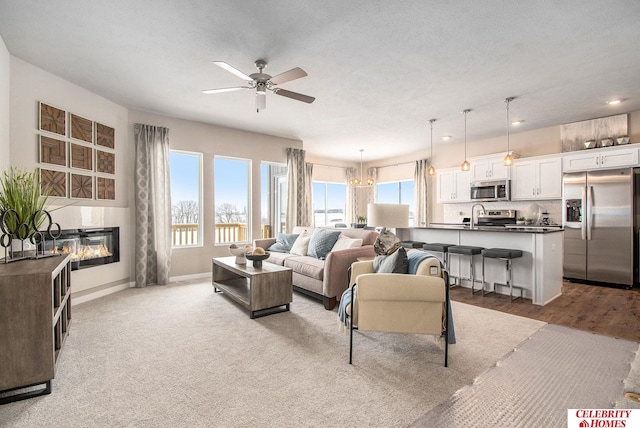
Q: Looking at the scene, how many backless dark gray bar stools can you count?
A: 4